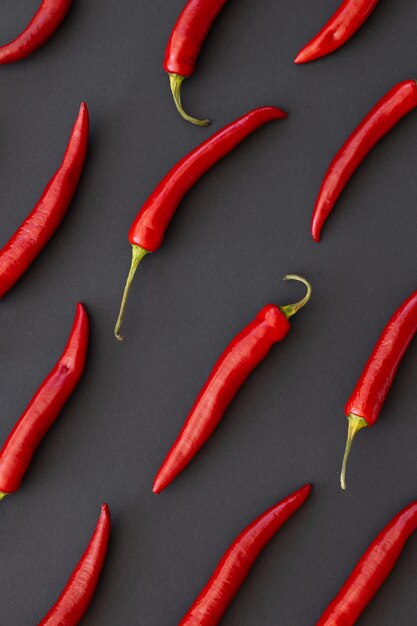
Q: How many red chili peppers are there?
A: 12